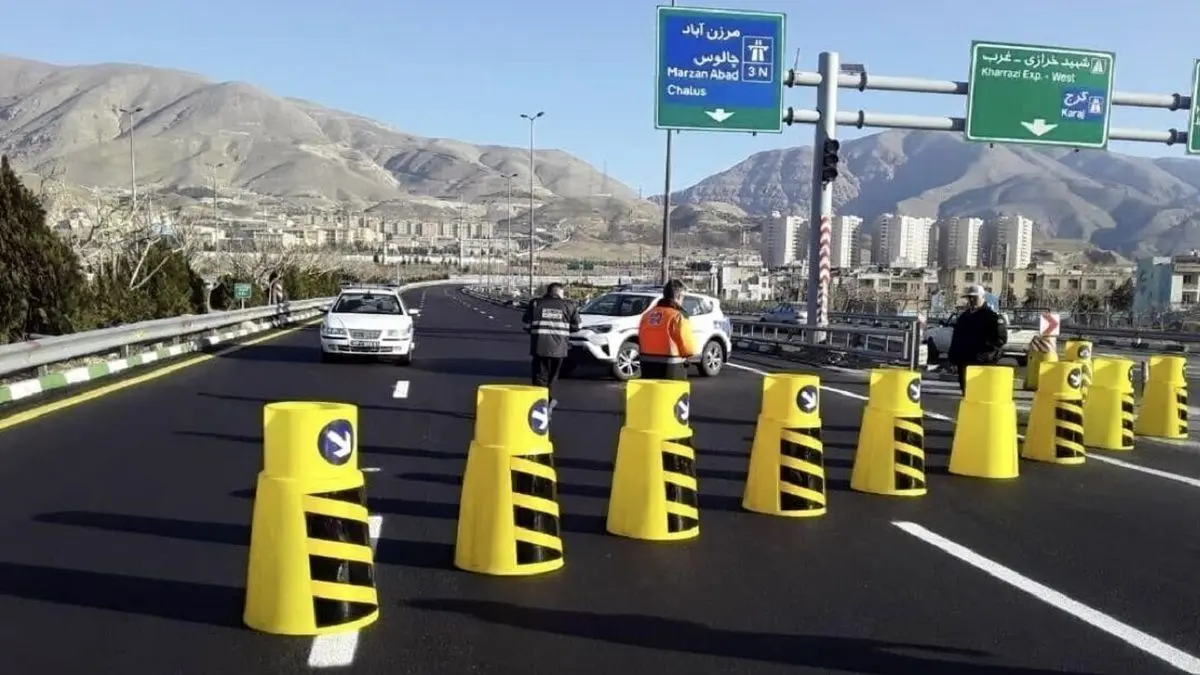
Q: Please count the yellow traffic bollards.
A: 11